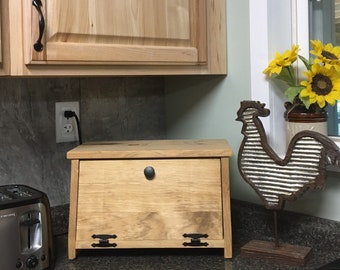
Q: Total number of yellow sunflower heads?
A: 3